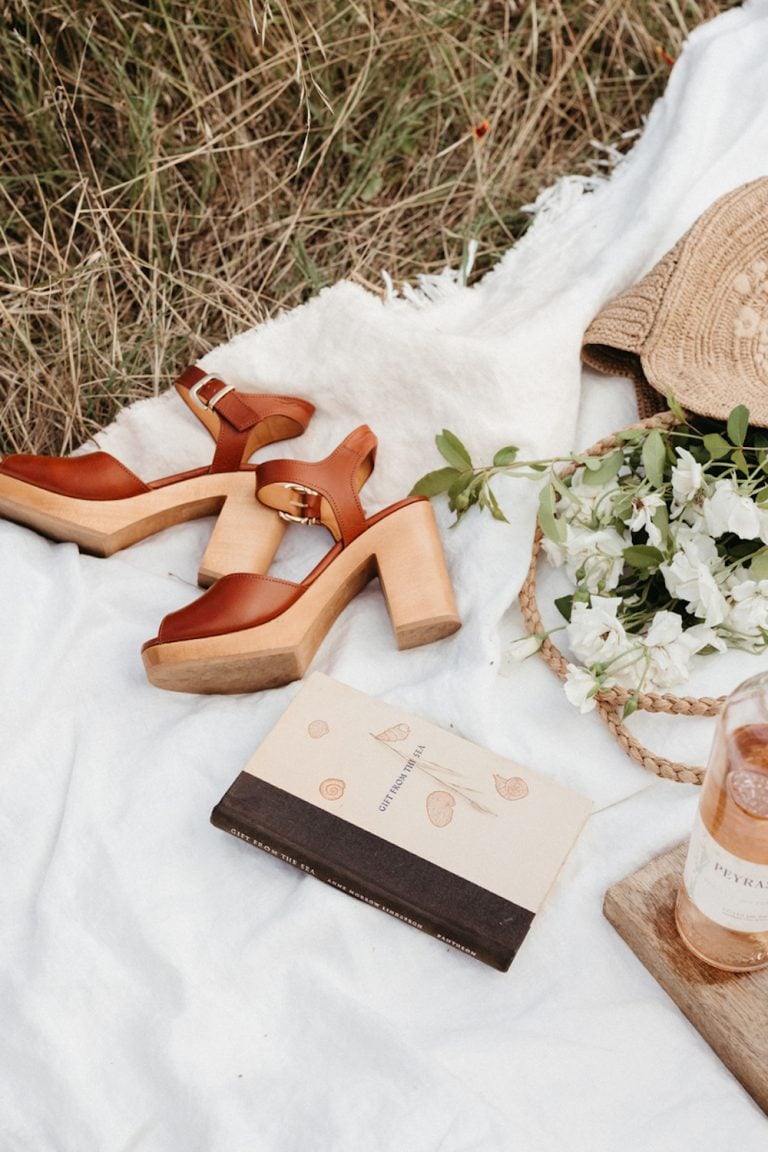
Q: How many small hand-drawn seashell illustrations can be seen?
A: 5